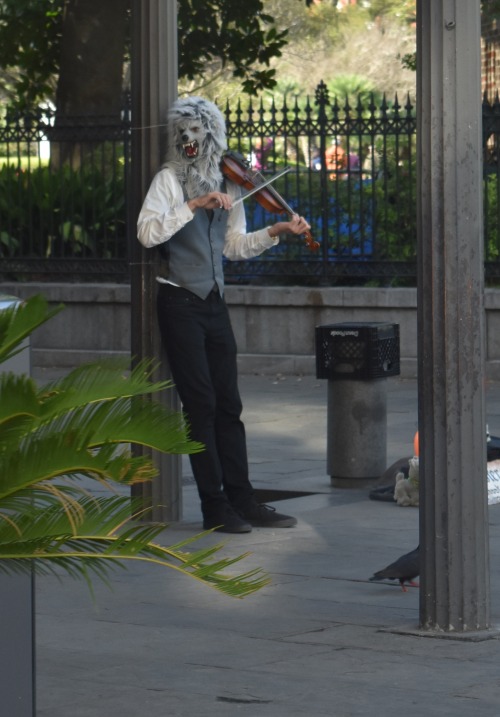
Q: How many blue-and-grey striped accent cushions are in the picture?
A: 0